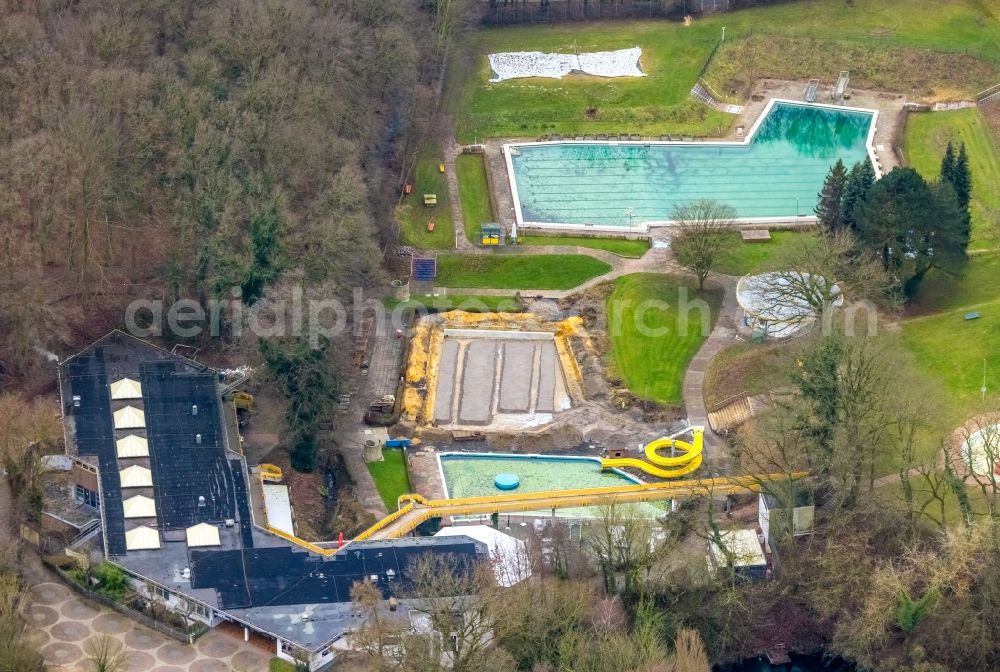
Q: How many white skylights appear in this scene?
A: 7